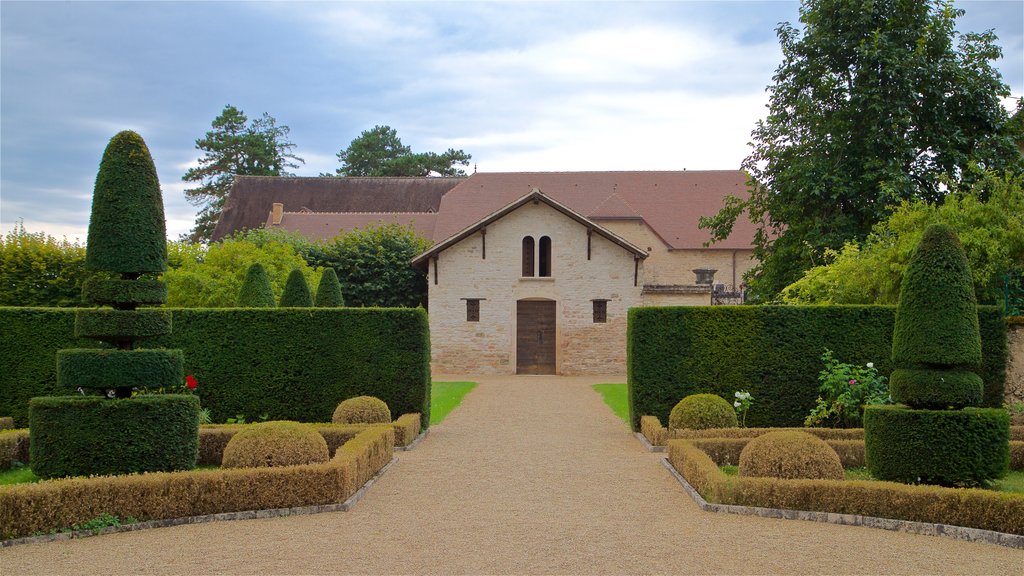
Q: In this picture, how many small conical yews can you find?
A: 3